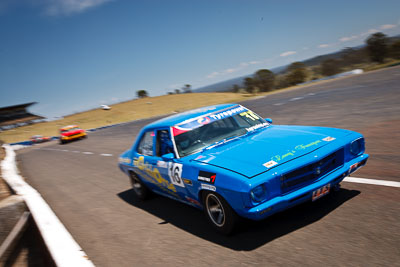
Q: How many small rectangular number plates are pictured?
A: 1